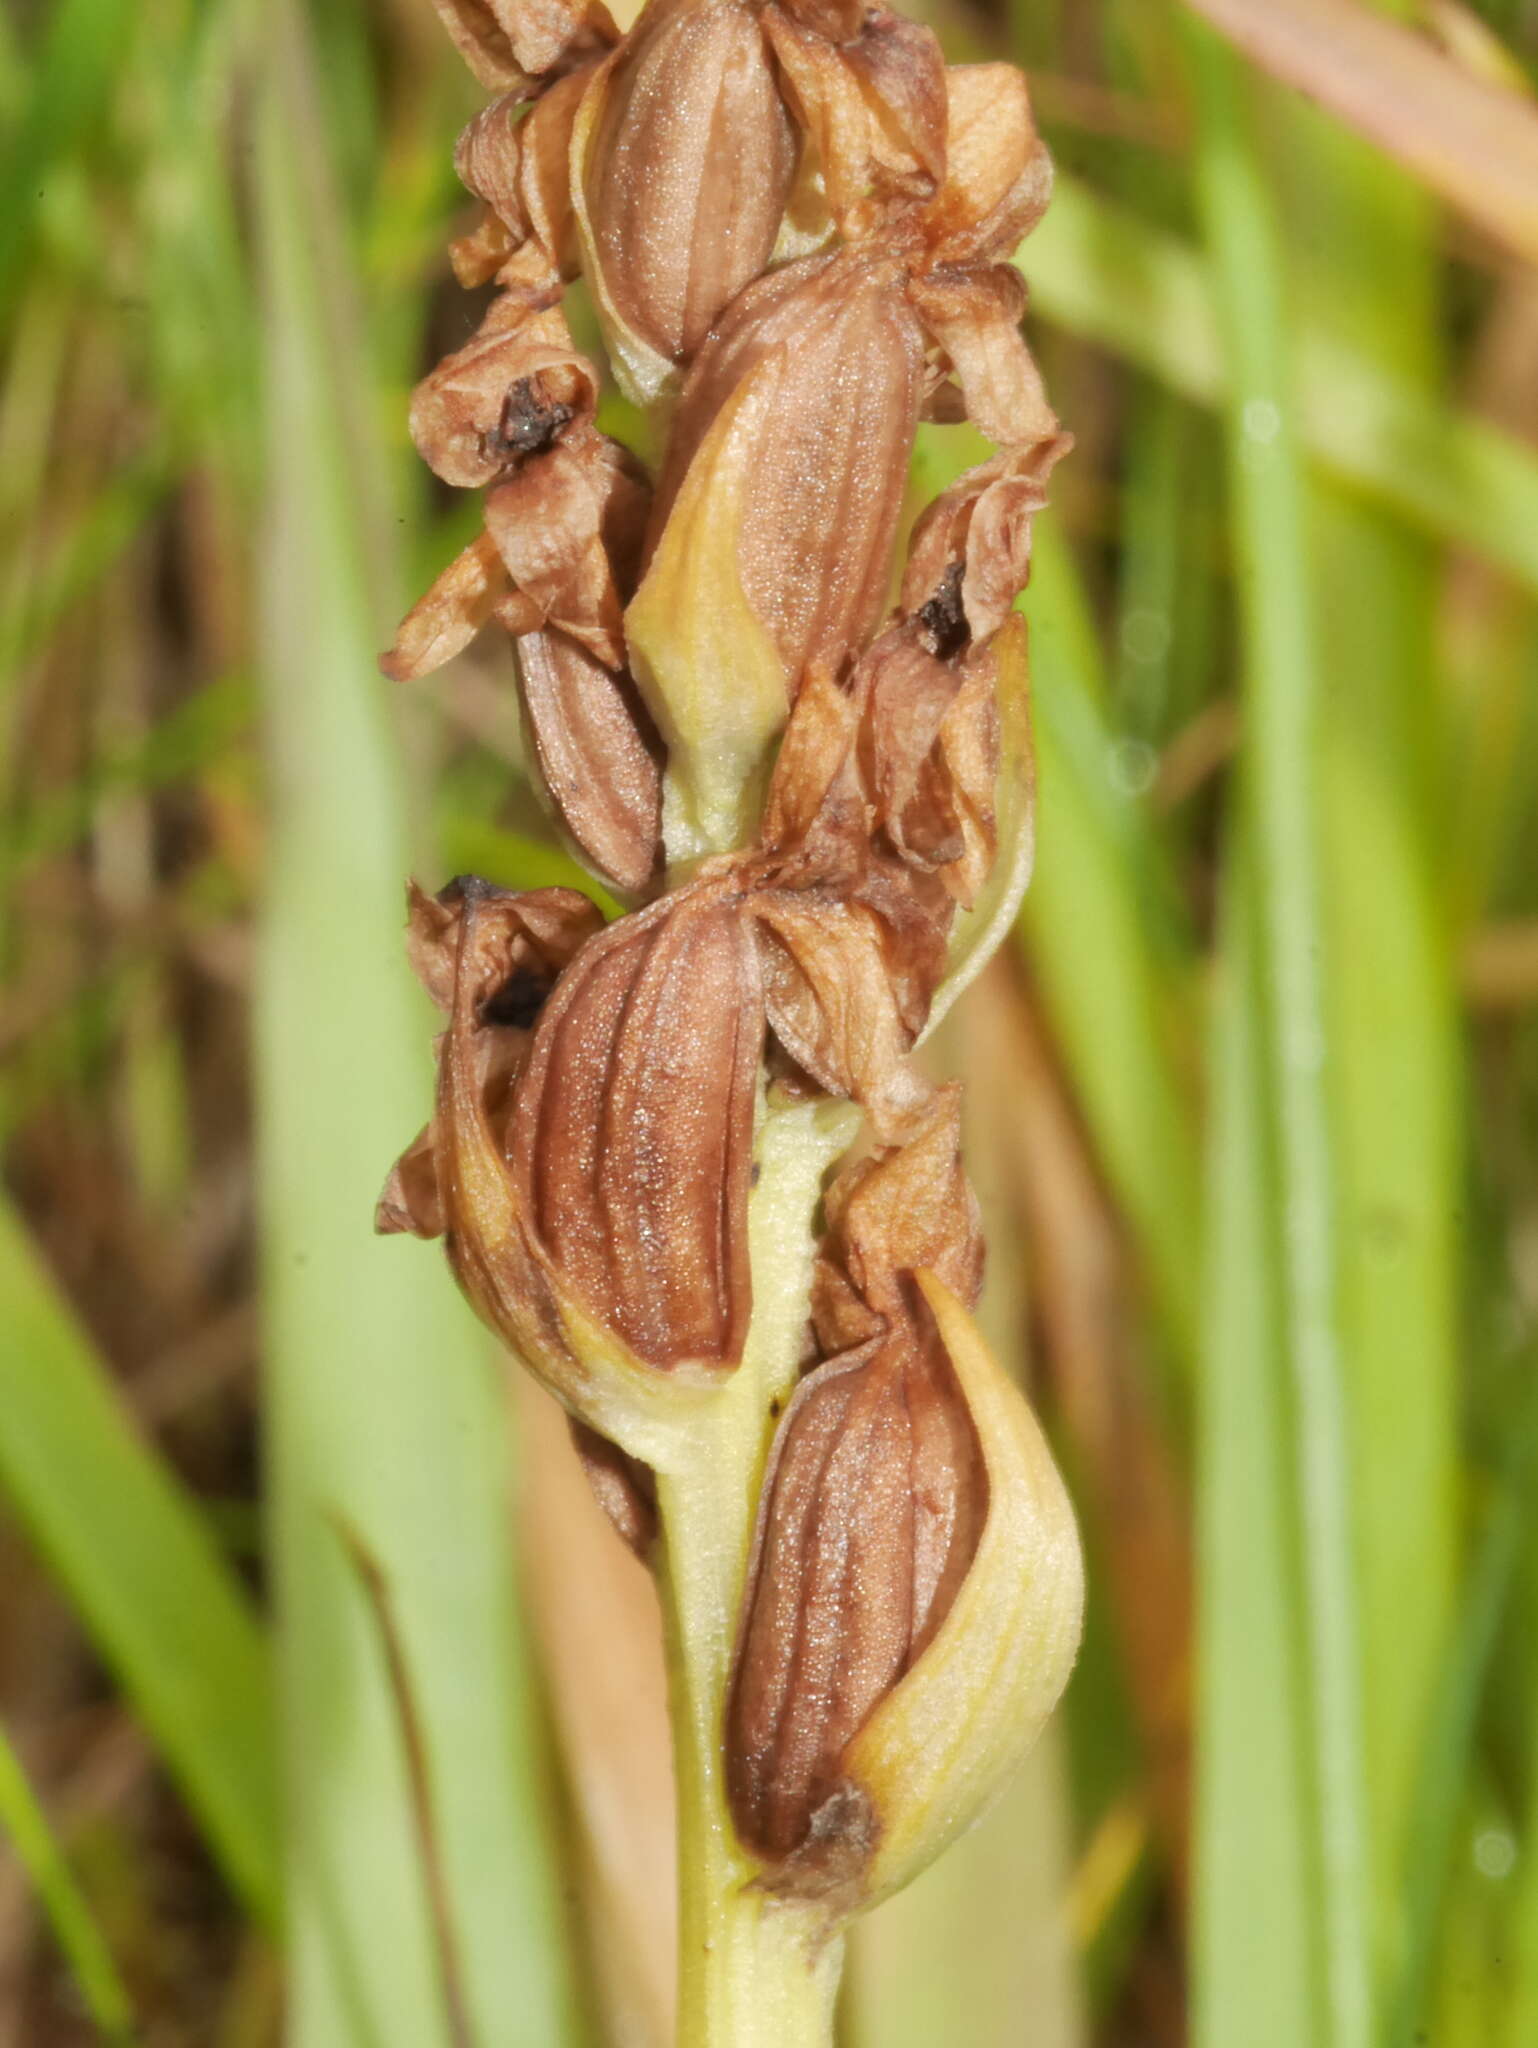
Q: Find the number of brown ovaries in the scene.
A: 5